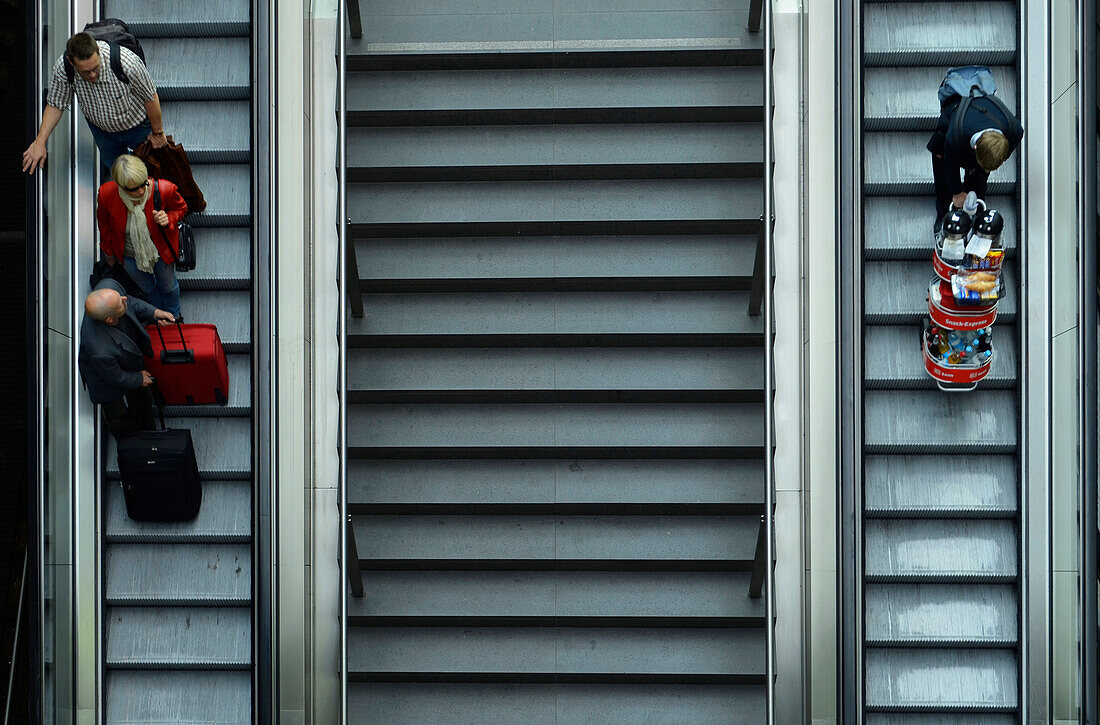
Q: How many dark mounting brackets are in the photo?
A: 6